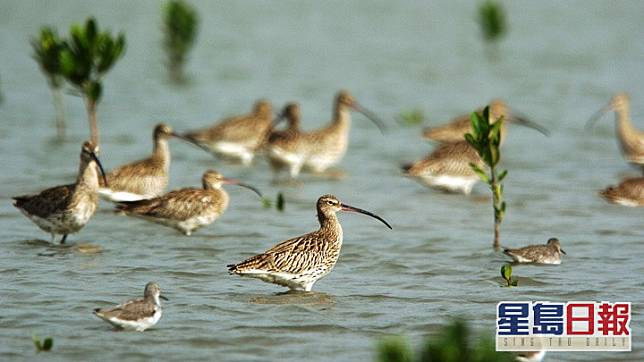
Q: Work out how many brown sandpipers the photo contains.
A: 11